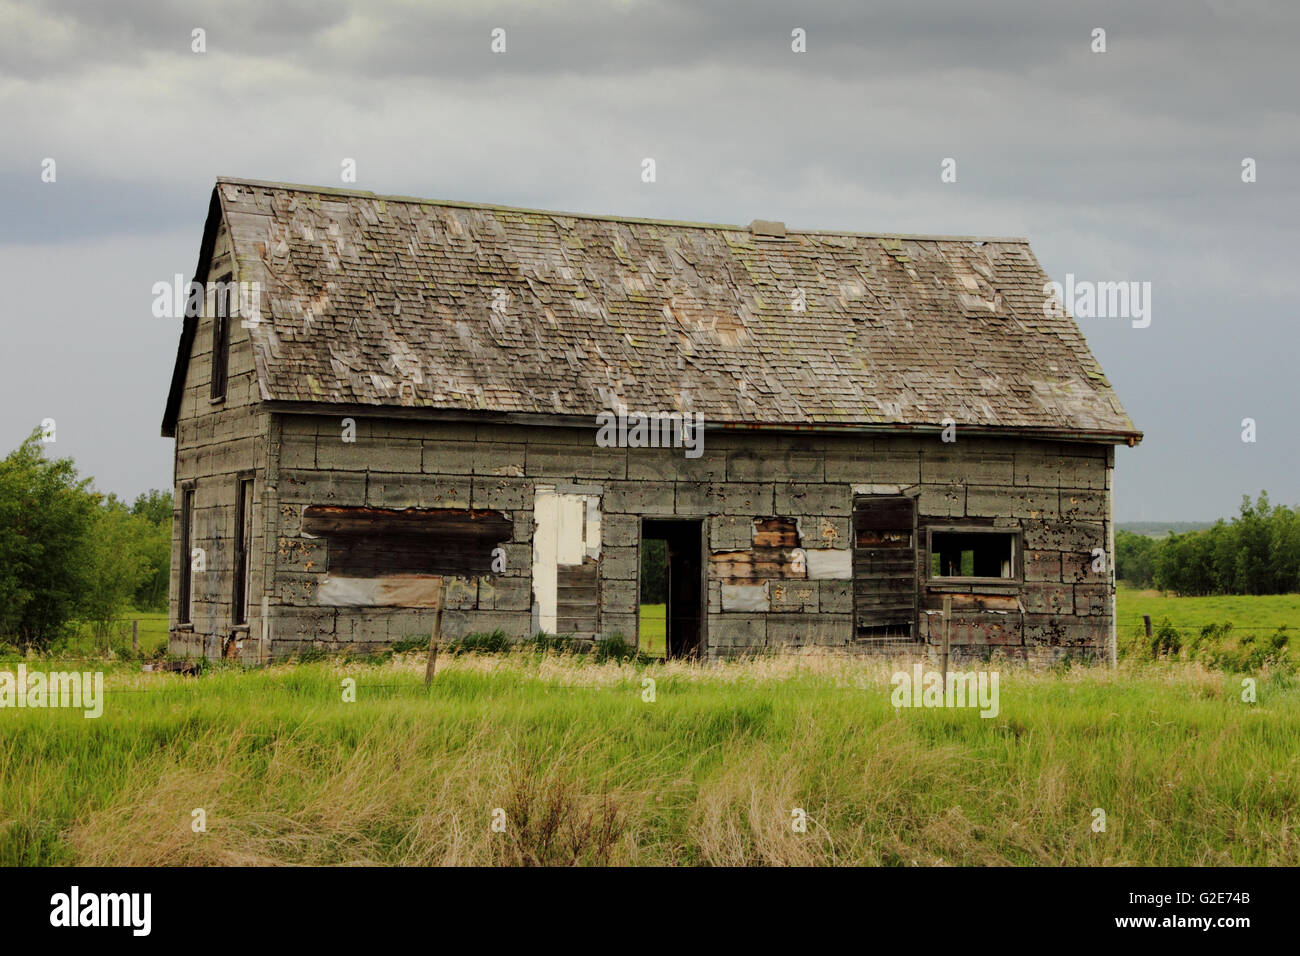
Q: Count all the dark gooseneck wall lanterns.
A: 0